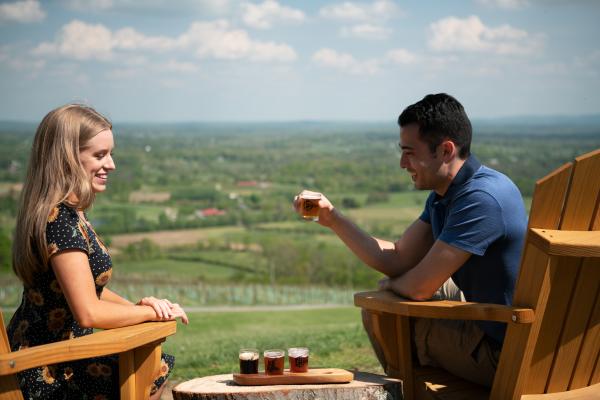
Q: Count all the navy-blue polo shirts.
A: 1